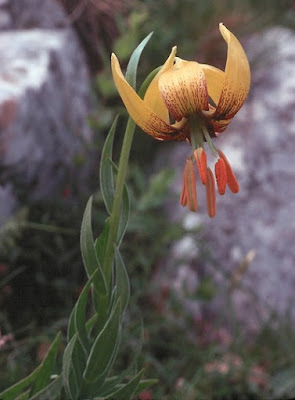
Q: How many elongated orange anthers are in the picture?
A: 6